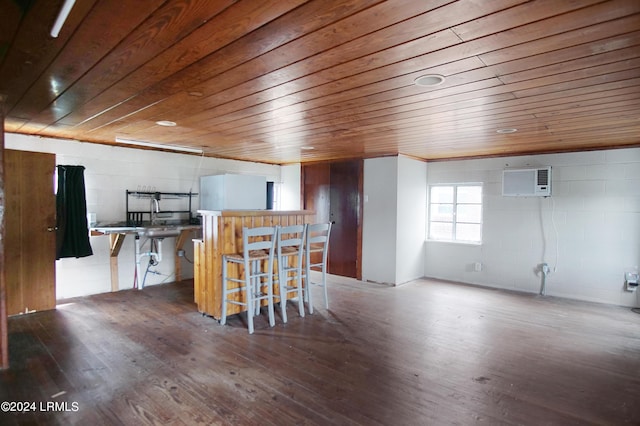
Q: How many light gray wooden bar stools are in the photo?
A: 3